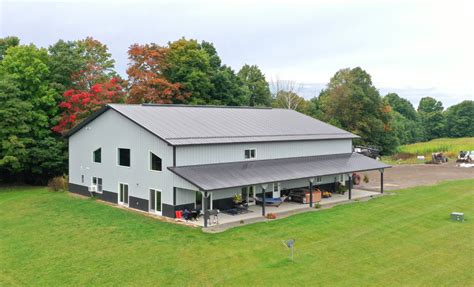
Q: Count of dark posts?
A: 5